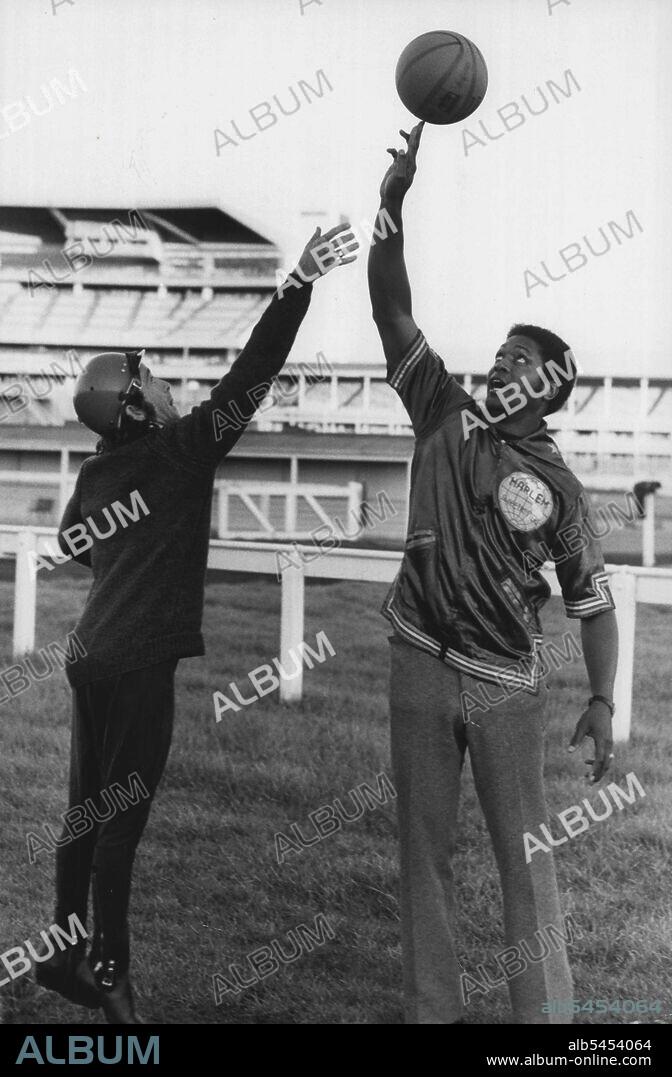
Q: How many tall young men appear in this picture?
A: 1